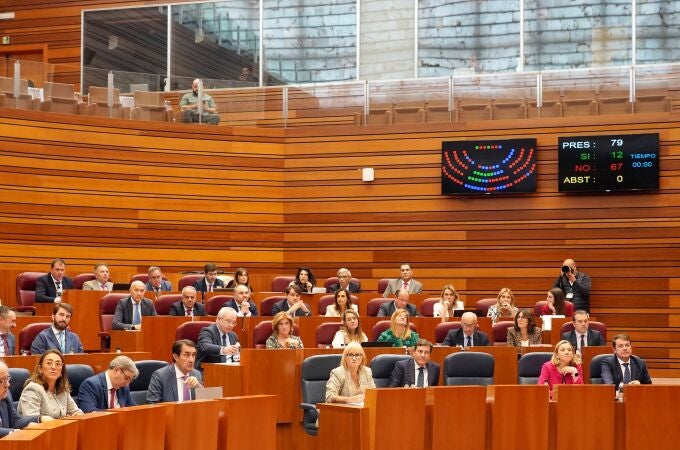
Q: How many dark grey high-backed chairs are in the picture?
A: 8